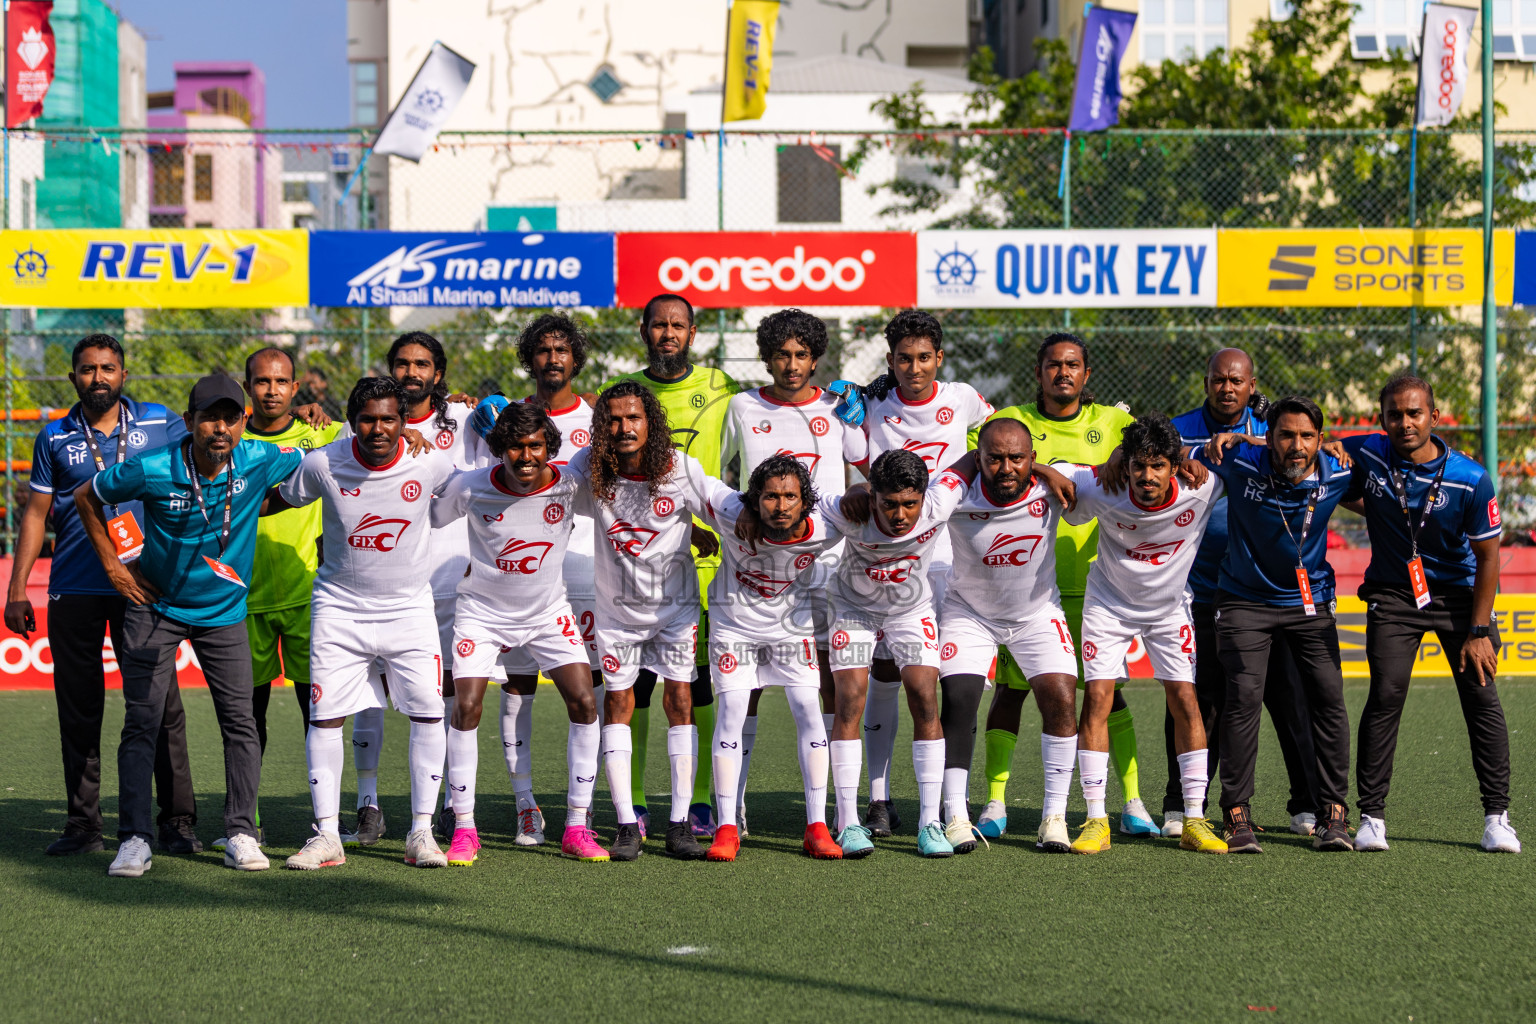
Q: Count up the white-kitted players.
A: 11